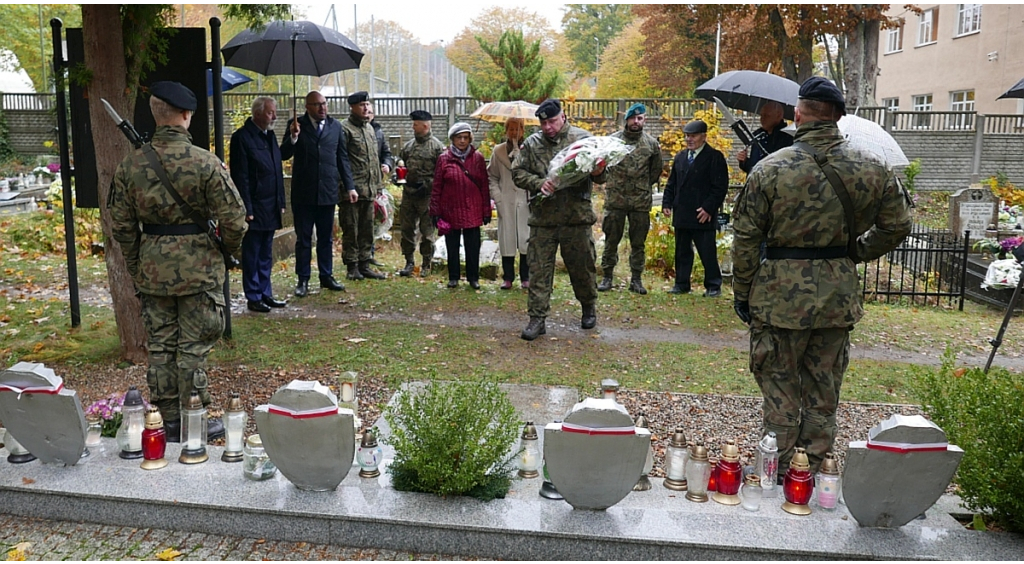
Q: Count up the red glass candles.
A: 5